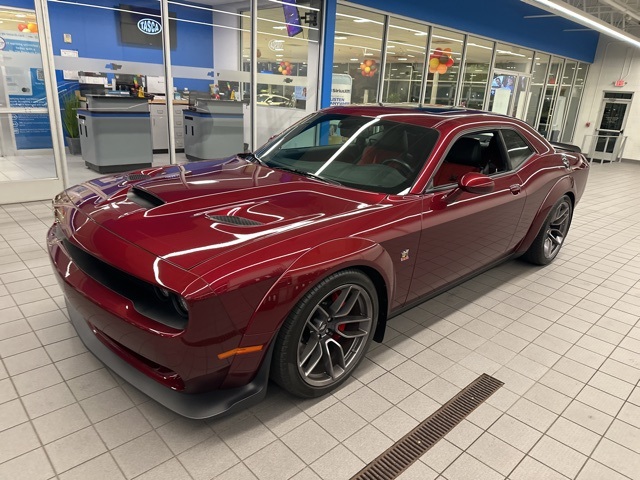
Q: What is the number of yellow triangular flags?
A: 0